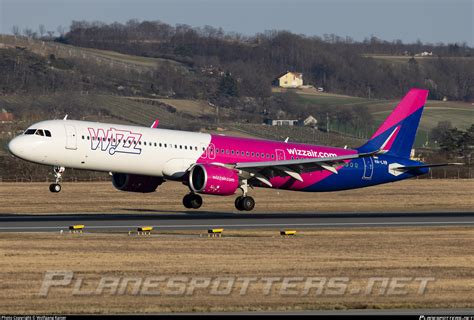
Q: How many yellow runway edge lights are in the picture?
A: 4